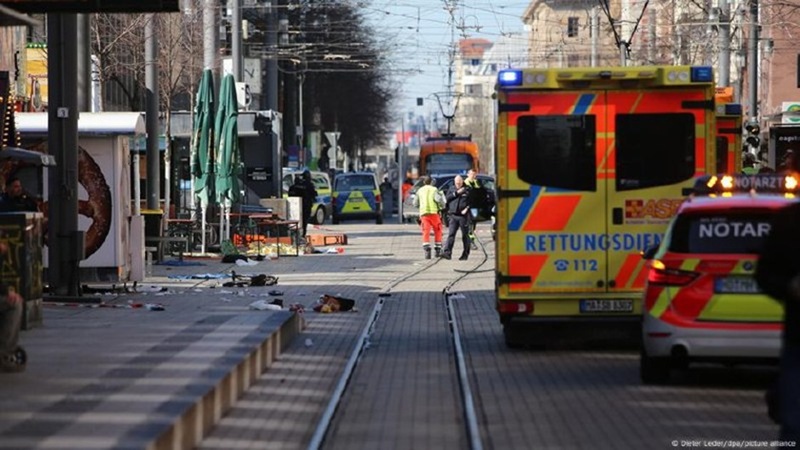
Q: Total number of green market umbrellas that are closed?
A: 2